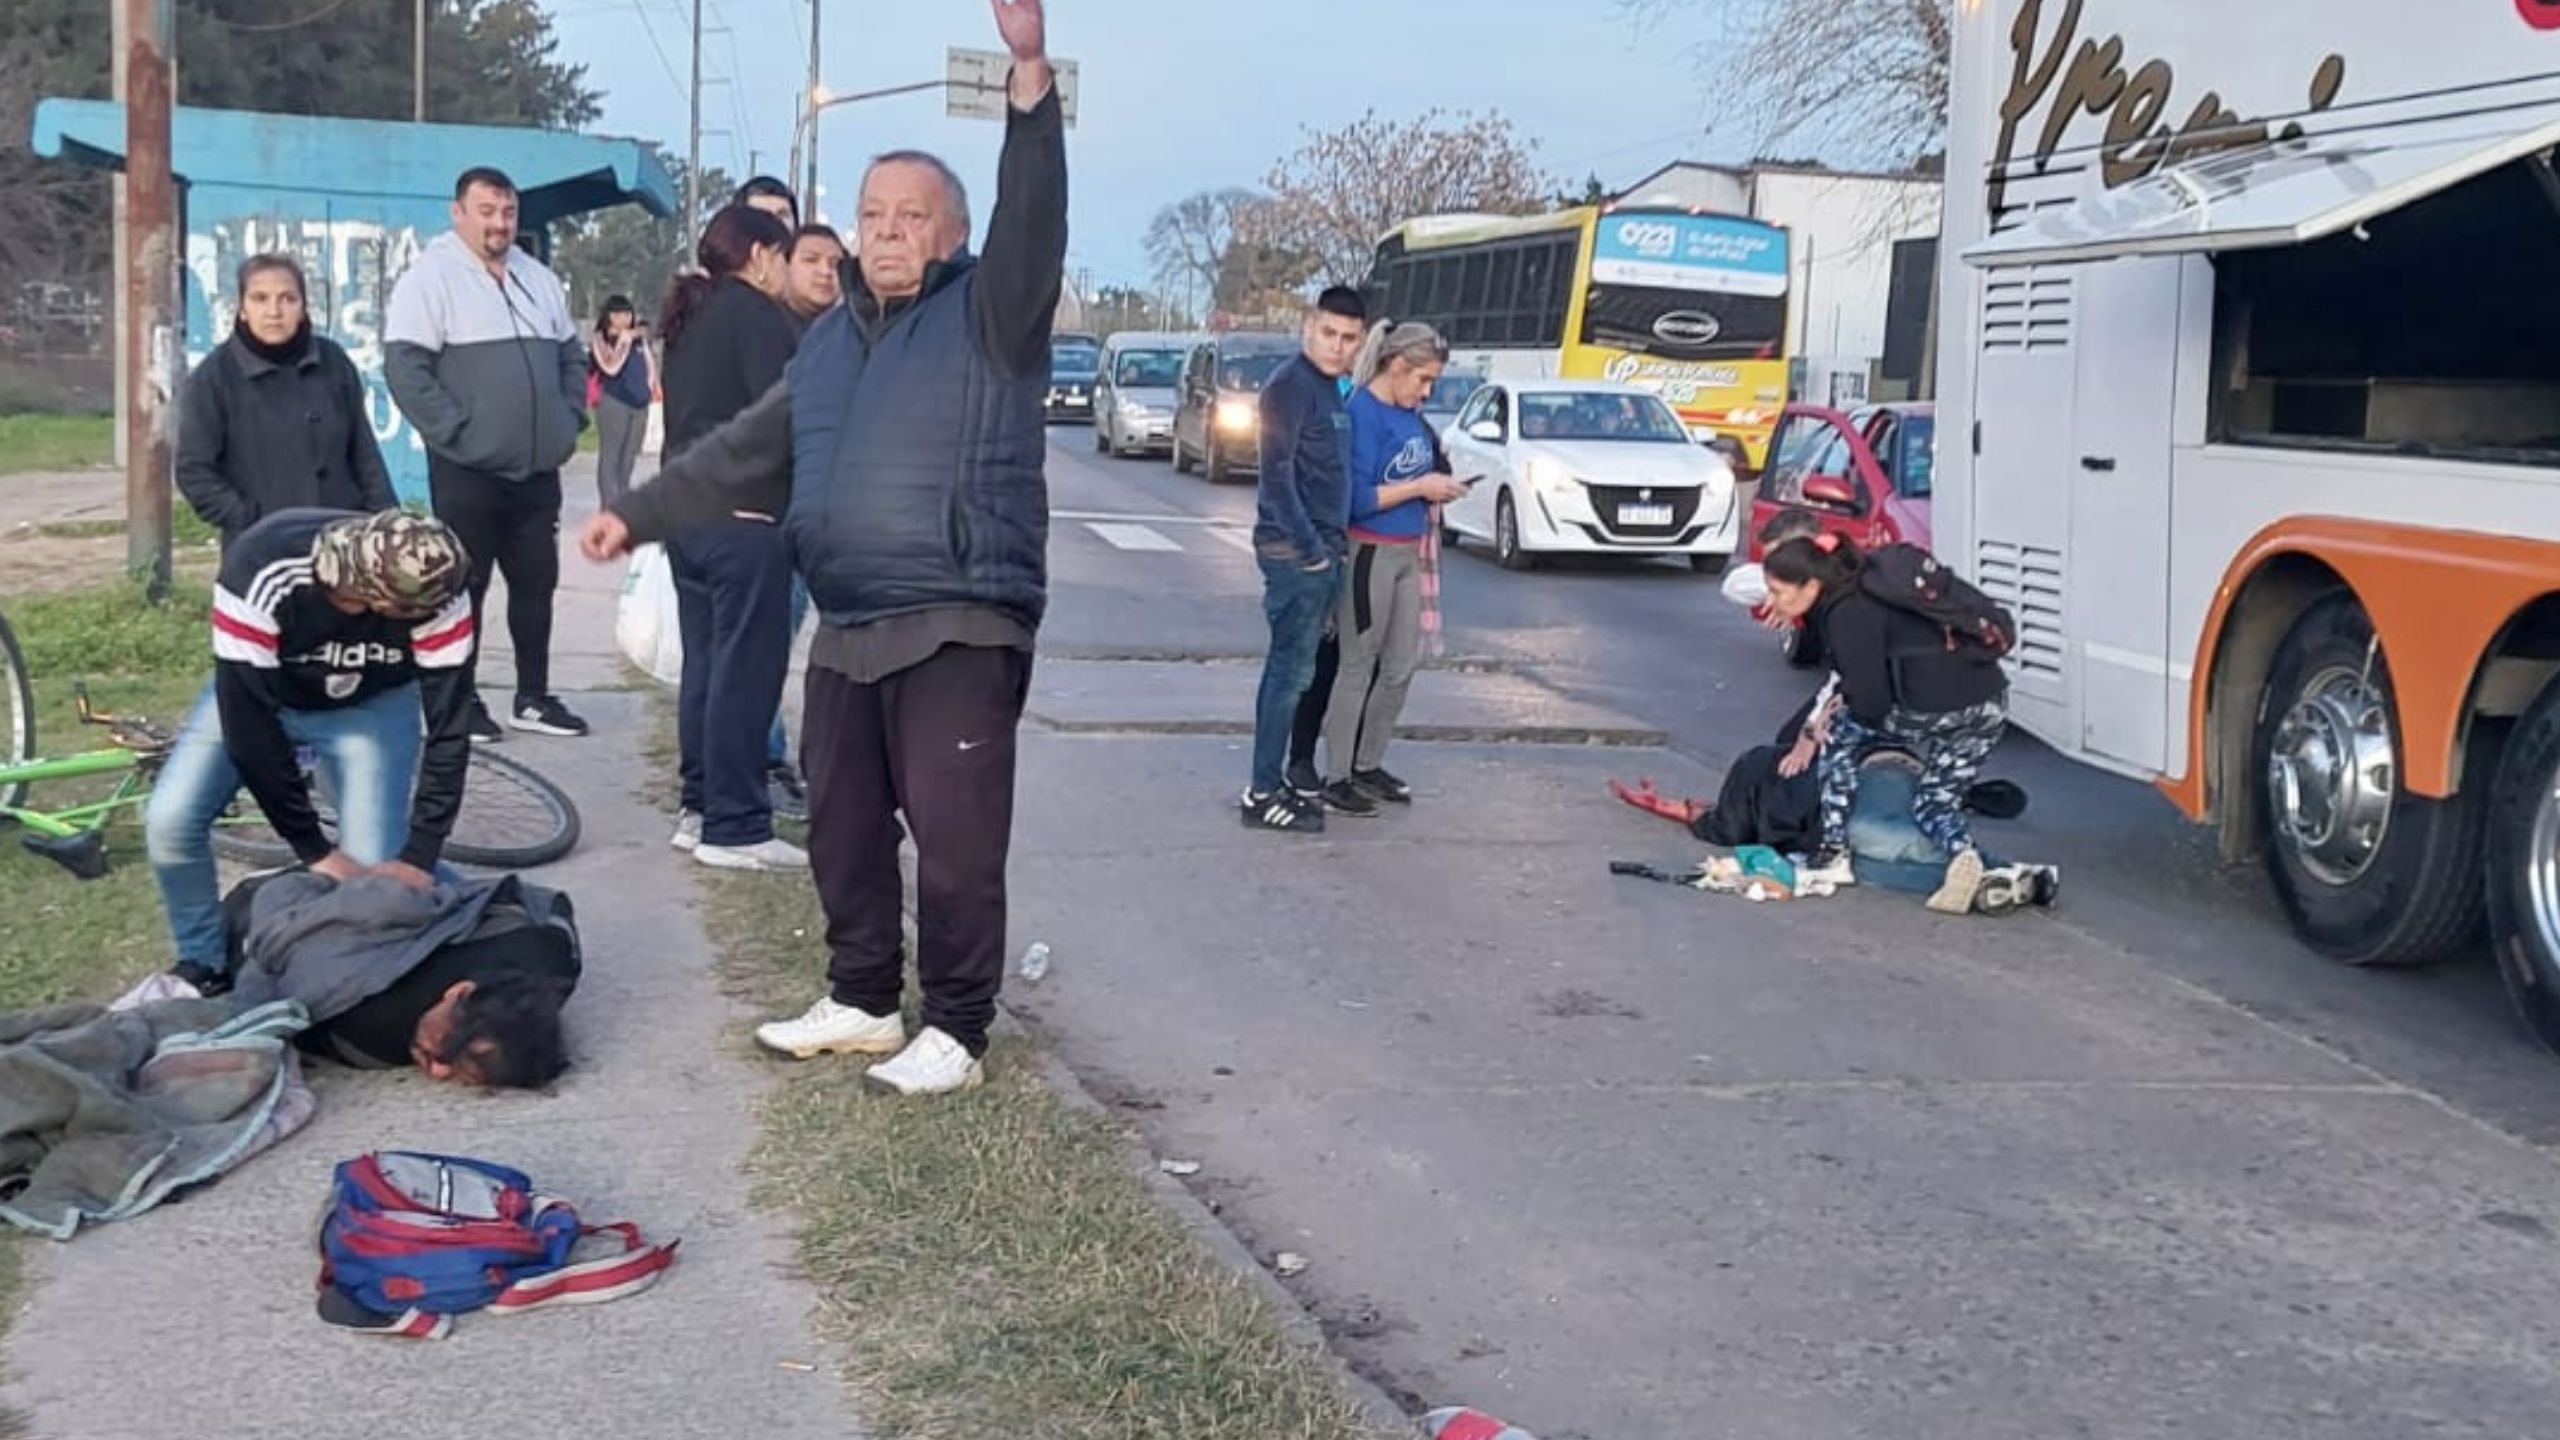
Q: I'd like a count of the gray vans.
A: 2